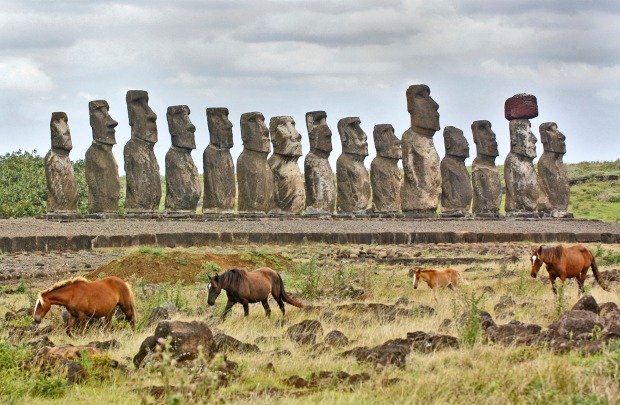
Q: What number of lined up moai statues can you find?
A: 15